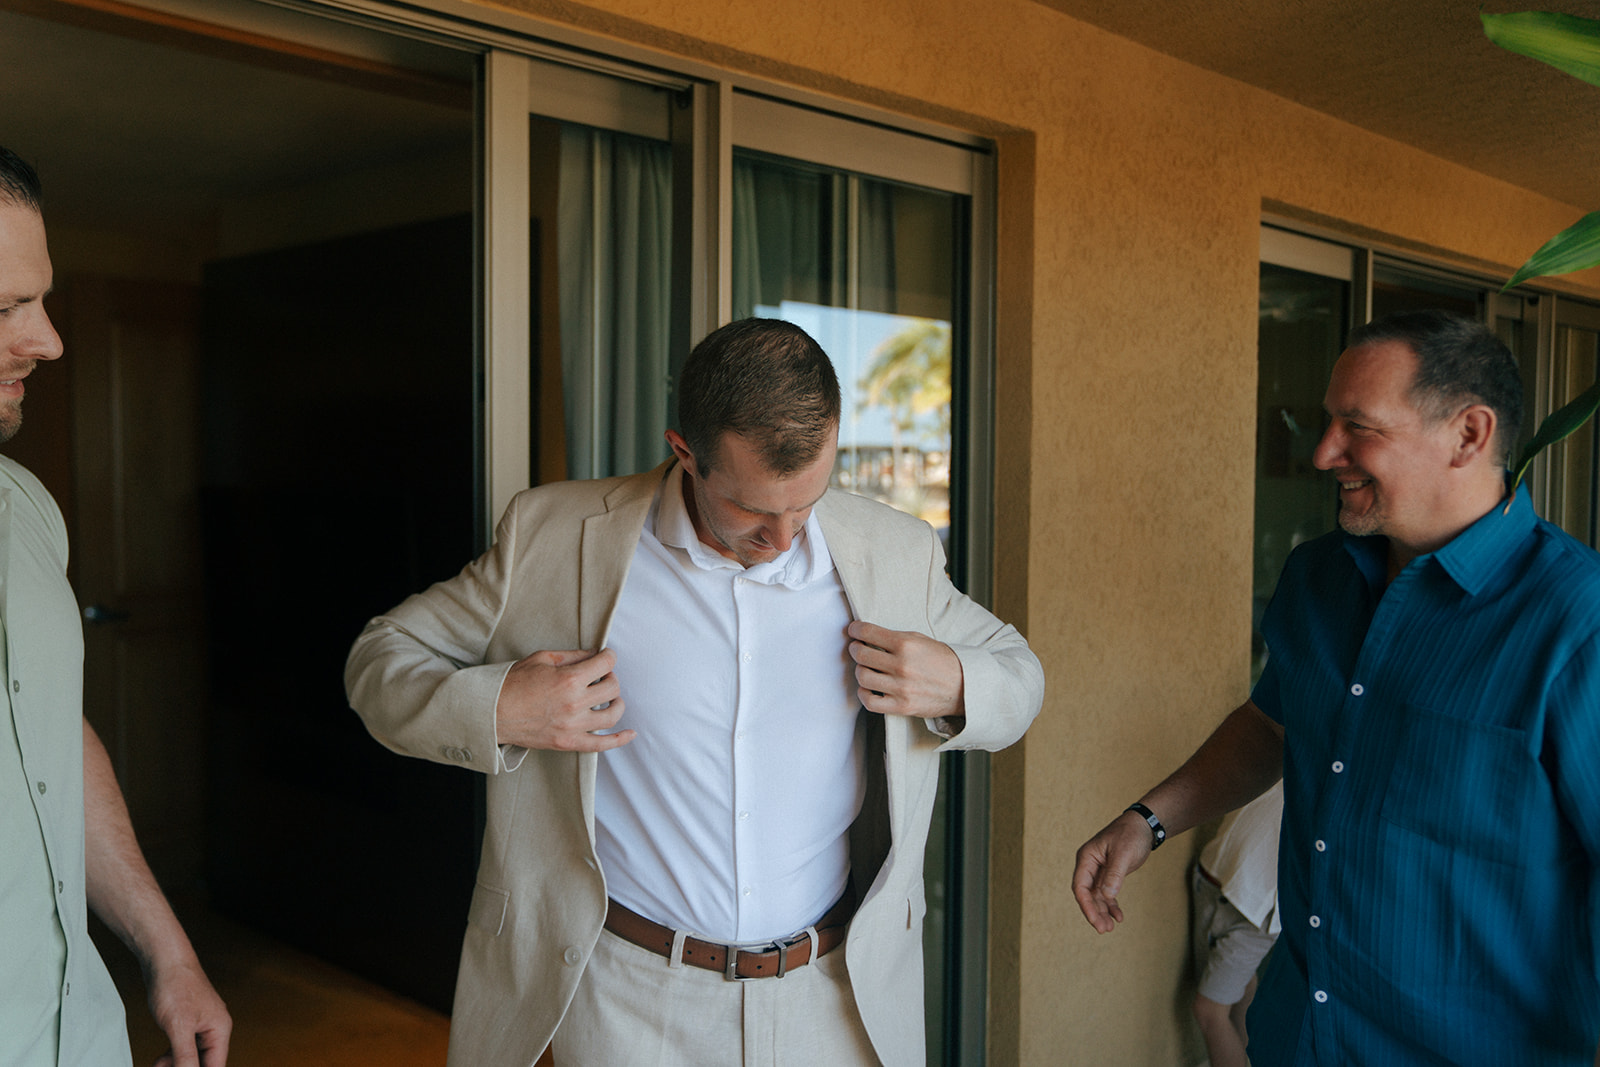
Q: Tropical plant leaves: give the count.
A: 3